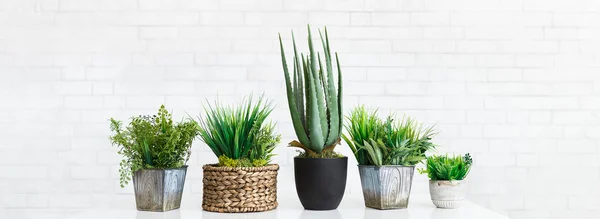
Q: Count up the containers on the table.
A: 5